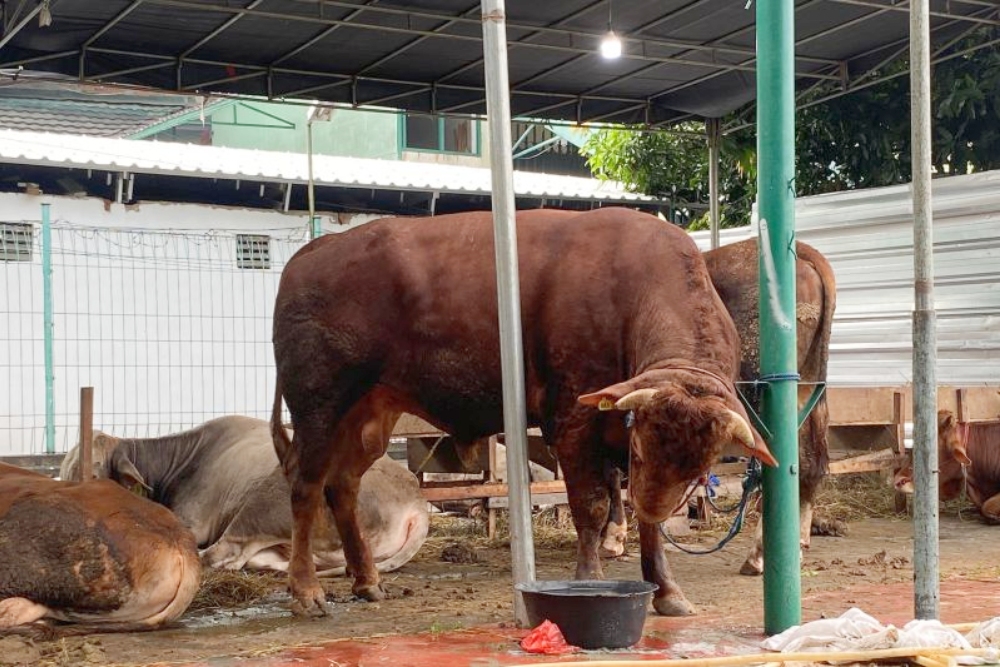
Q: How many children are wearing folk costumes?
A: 0